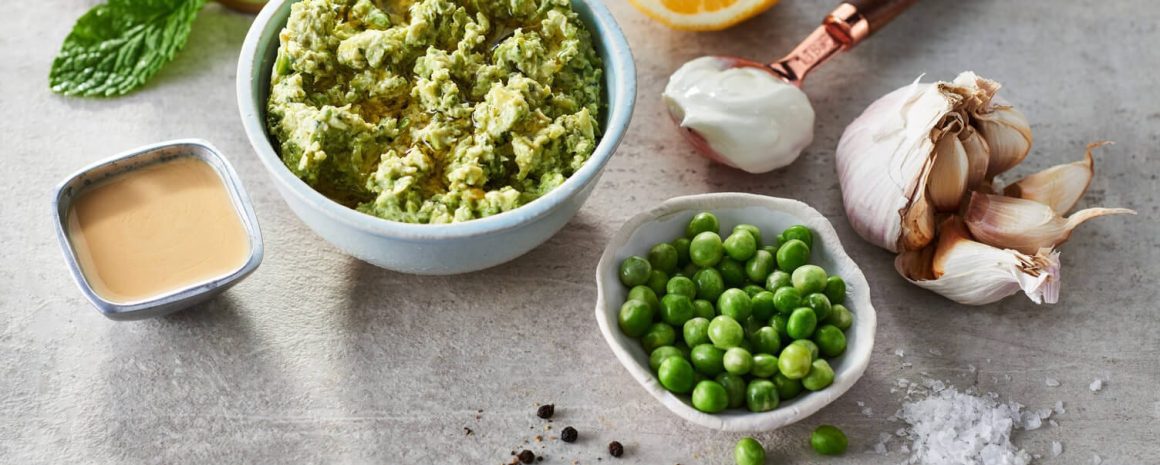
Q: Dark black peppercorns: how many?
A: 4